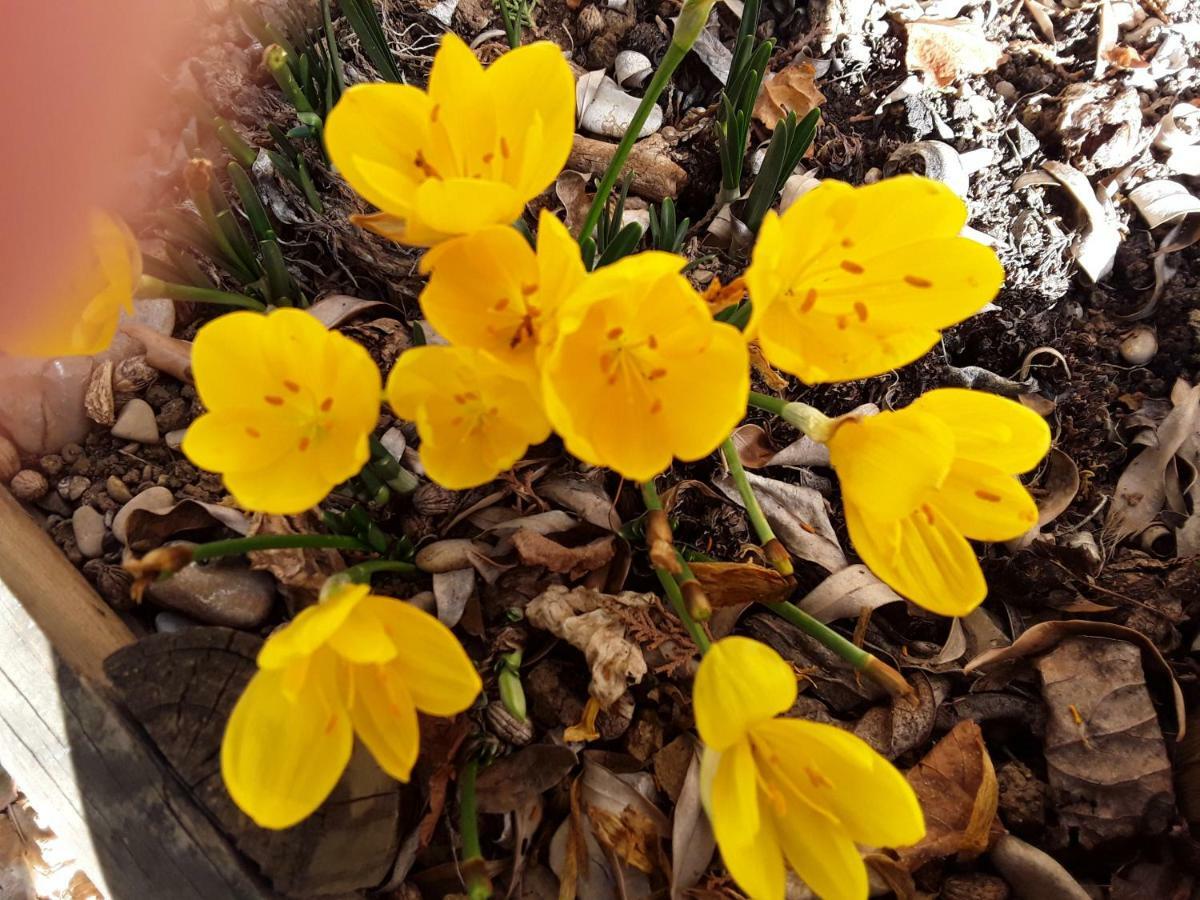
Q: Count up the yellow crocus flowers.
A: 10